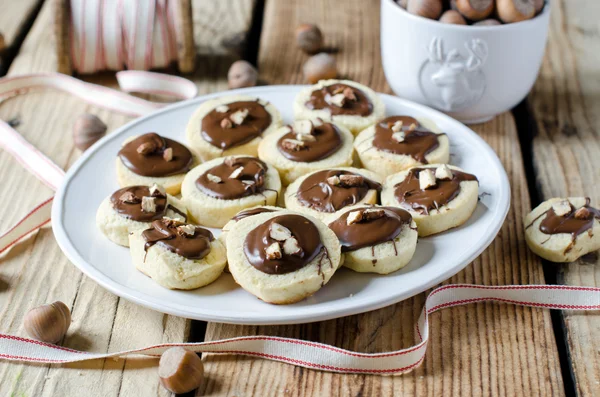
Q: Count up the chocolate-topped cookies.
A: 14